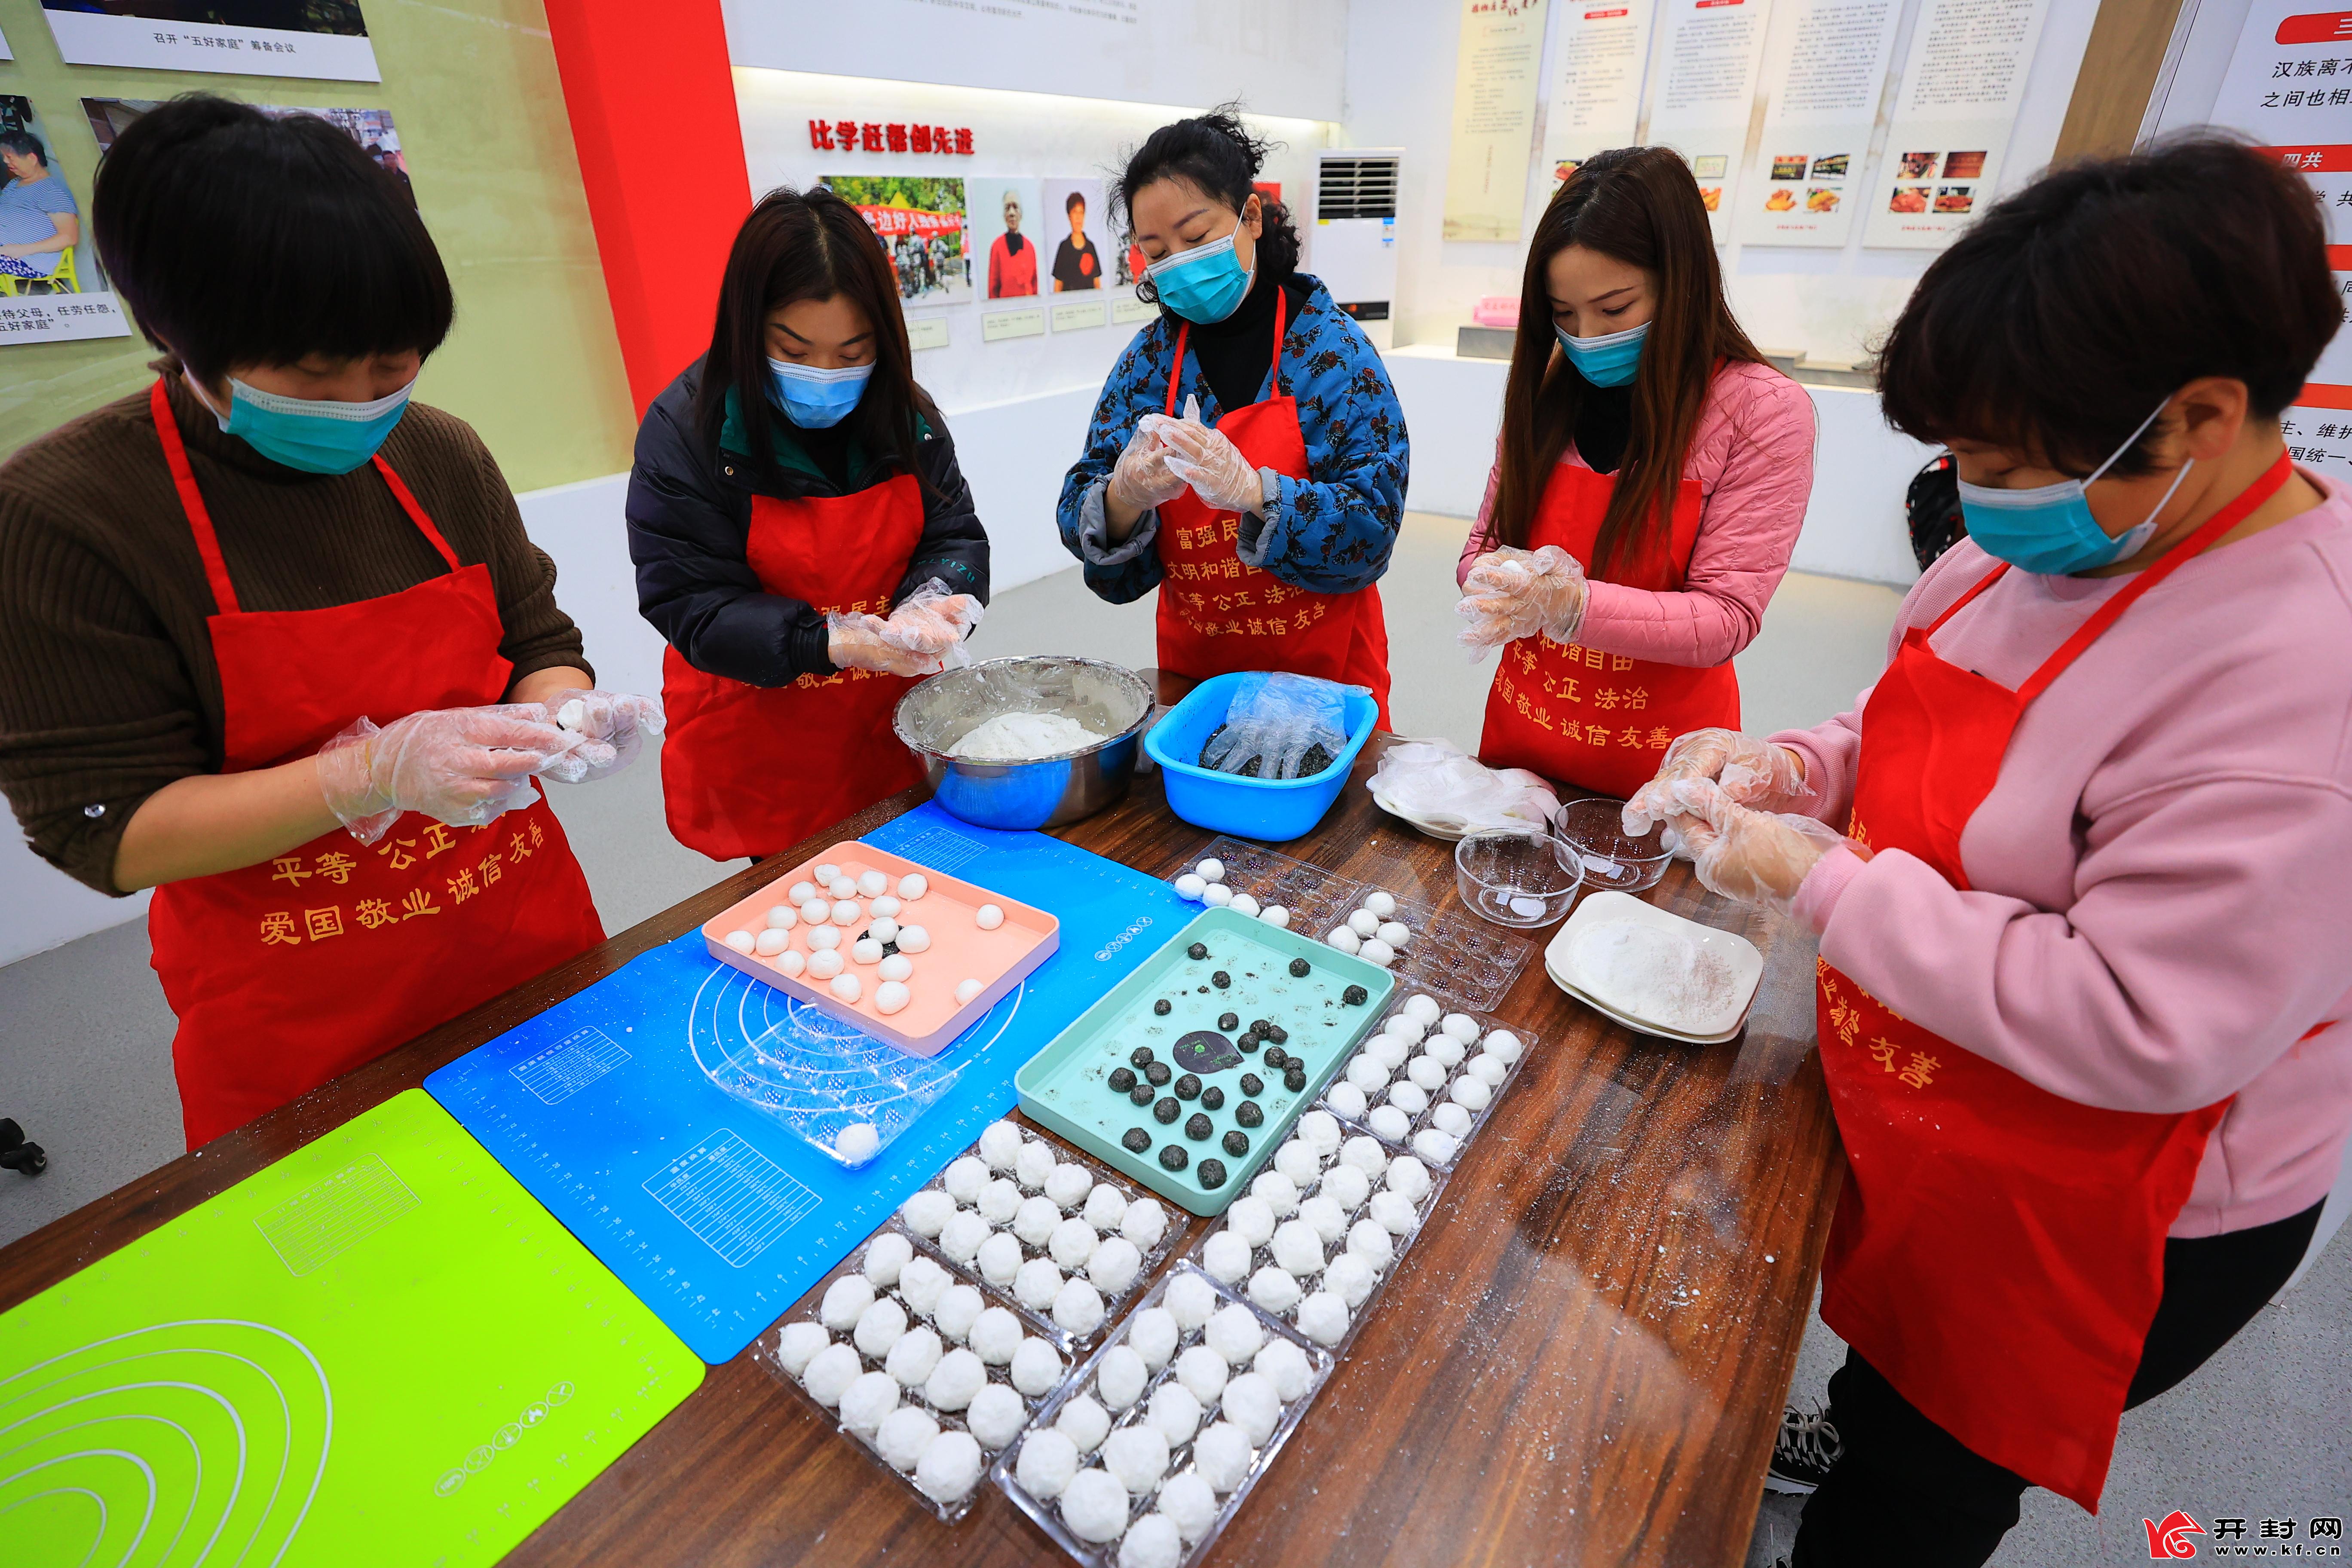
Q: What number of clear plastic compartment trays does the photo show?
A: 8